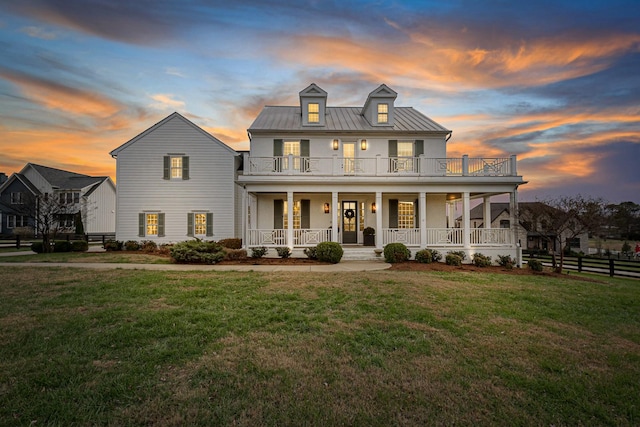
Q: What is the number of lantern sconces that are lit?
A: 4